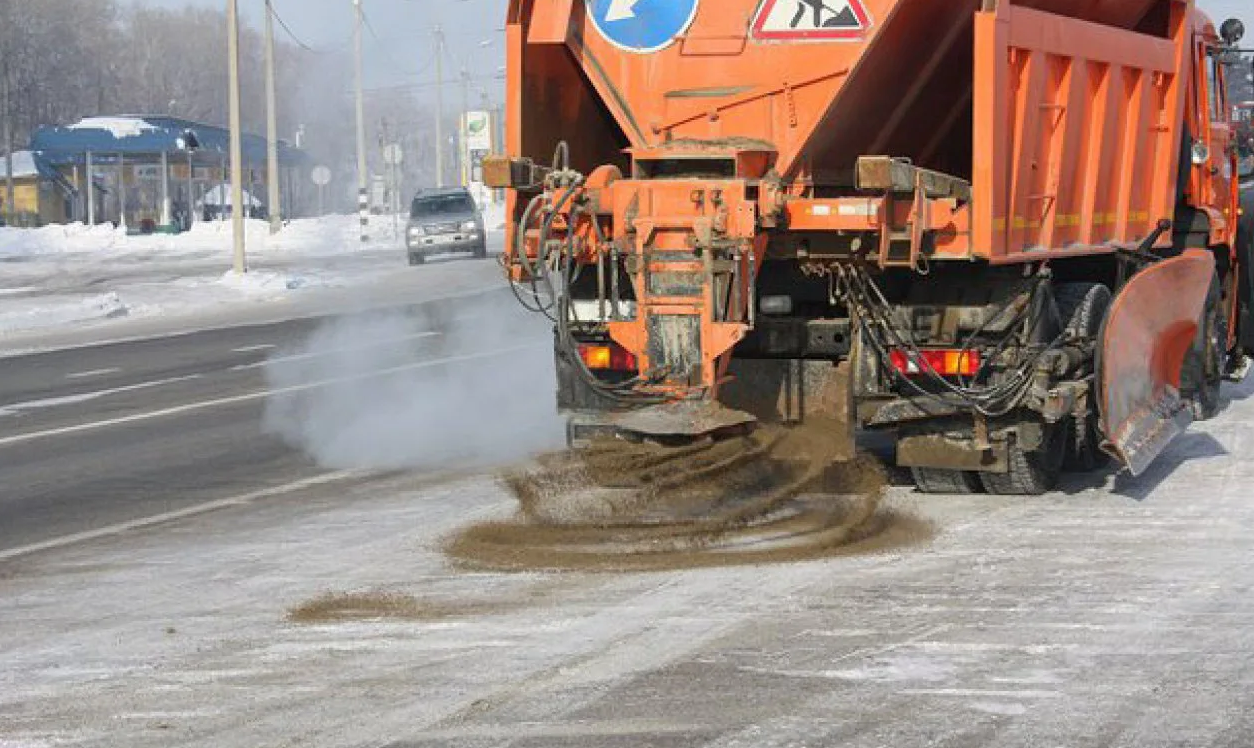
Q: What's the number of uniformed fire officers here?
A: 0